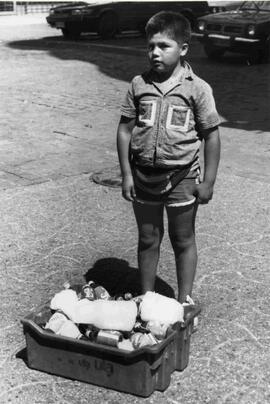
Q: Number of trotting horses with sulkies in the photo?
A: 0